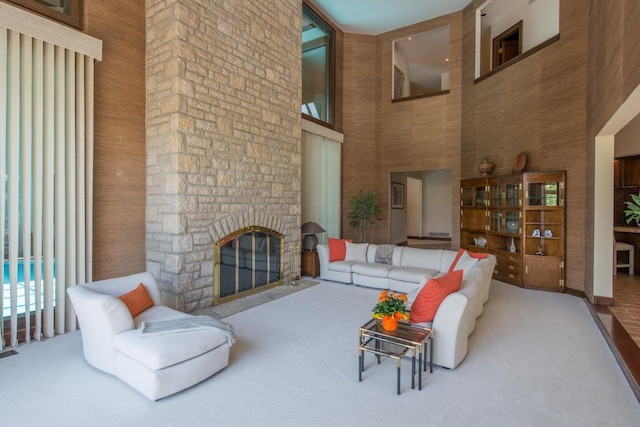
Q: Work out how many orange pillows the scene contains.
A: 4